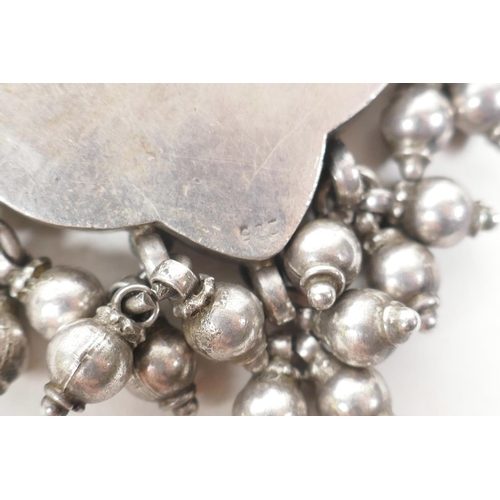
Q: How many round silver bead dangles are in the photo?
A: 13